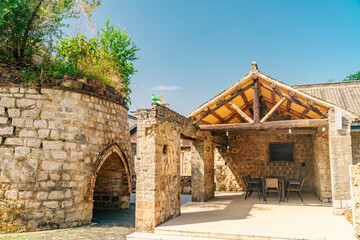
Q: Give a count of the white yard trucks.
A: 0